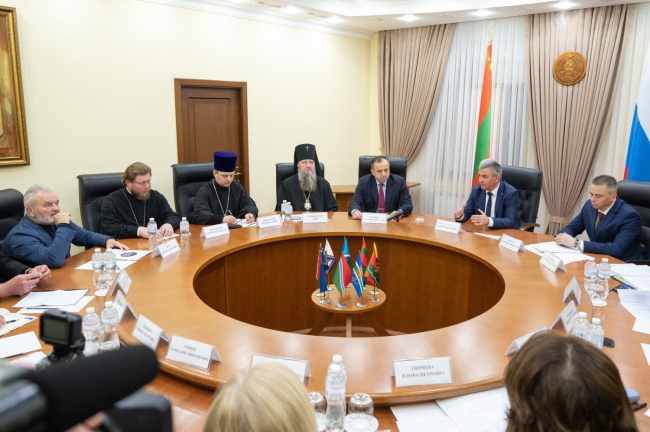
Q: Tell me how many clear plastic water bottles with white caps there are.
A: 14